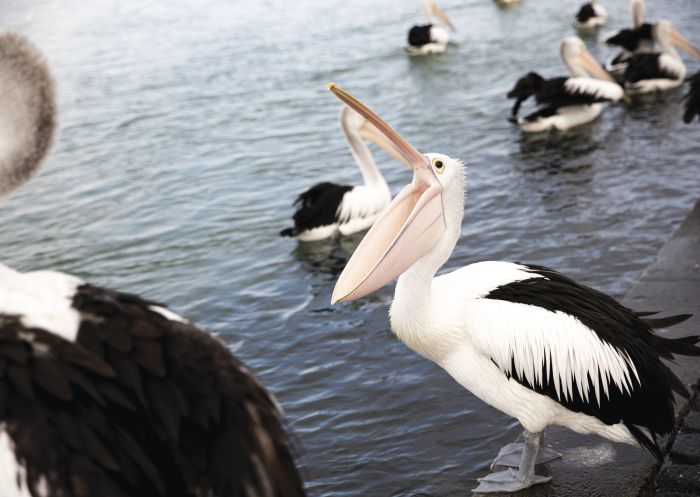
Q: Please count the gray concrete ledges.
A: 1